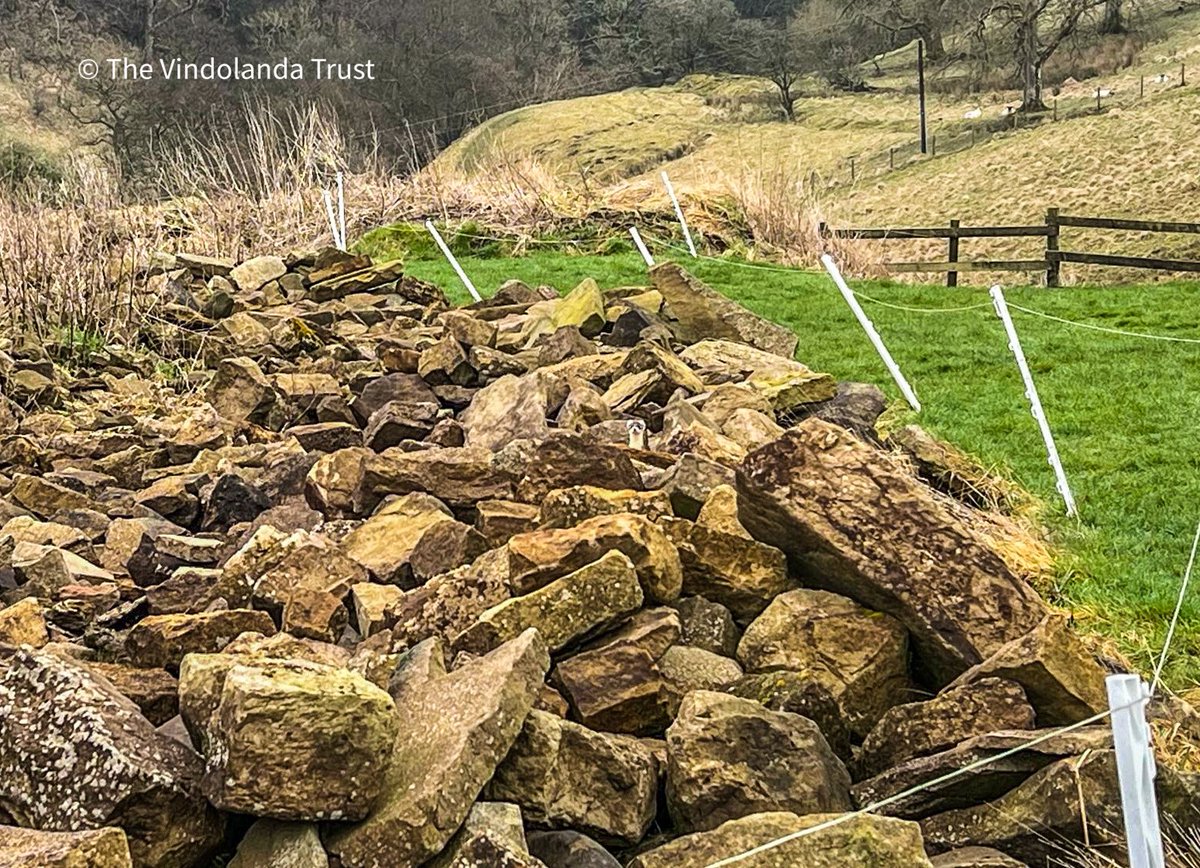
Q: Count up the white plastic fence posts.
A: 8